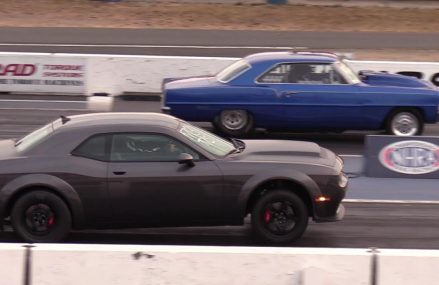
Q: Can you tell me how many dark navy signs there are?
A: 1